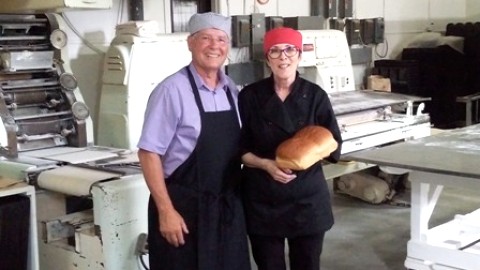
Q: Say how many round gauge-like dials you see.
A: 3